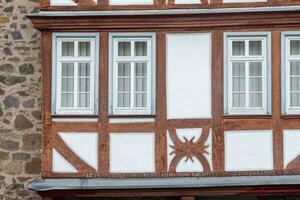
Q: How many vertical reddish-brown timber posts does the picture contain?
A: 5